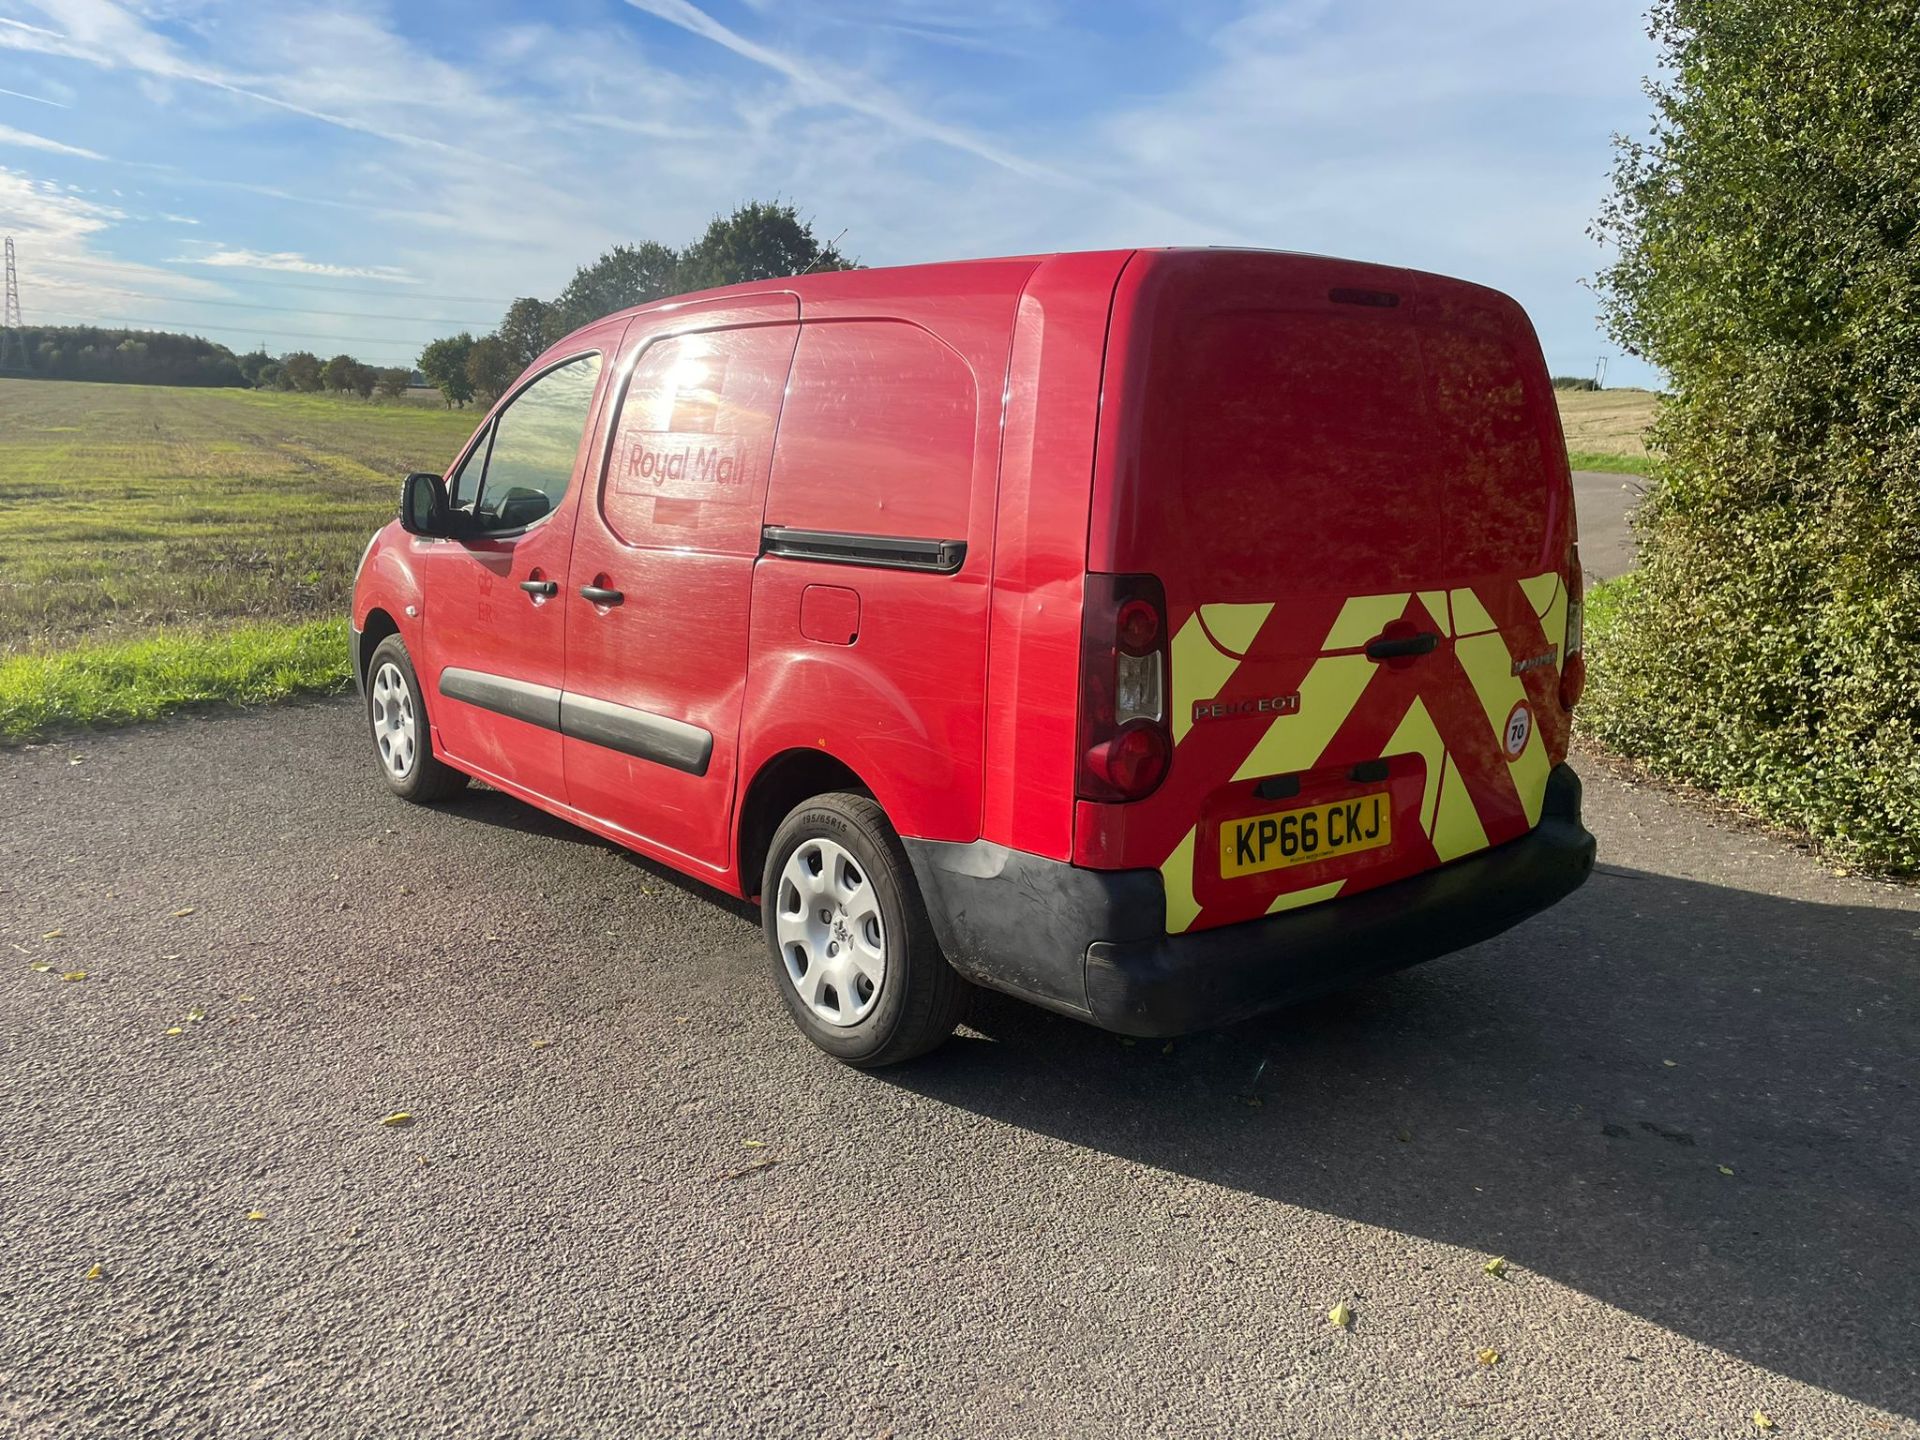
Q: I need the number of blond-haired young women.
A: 0